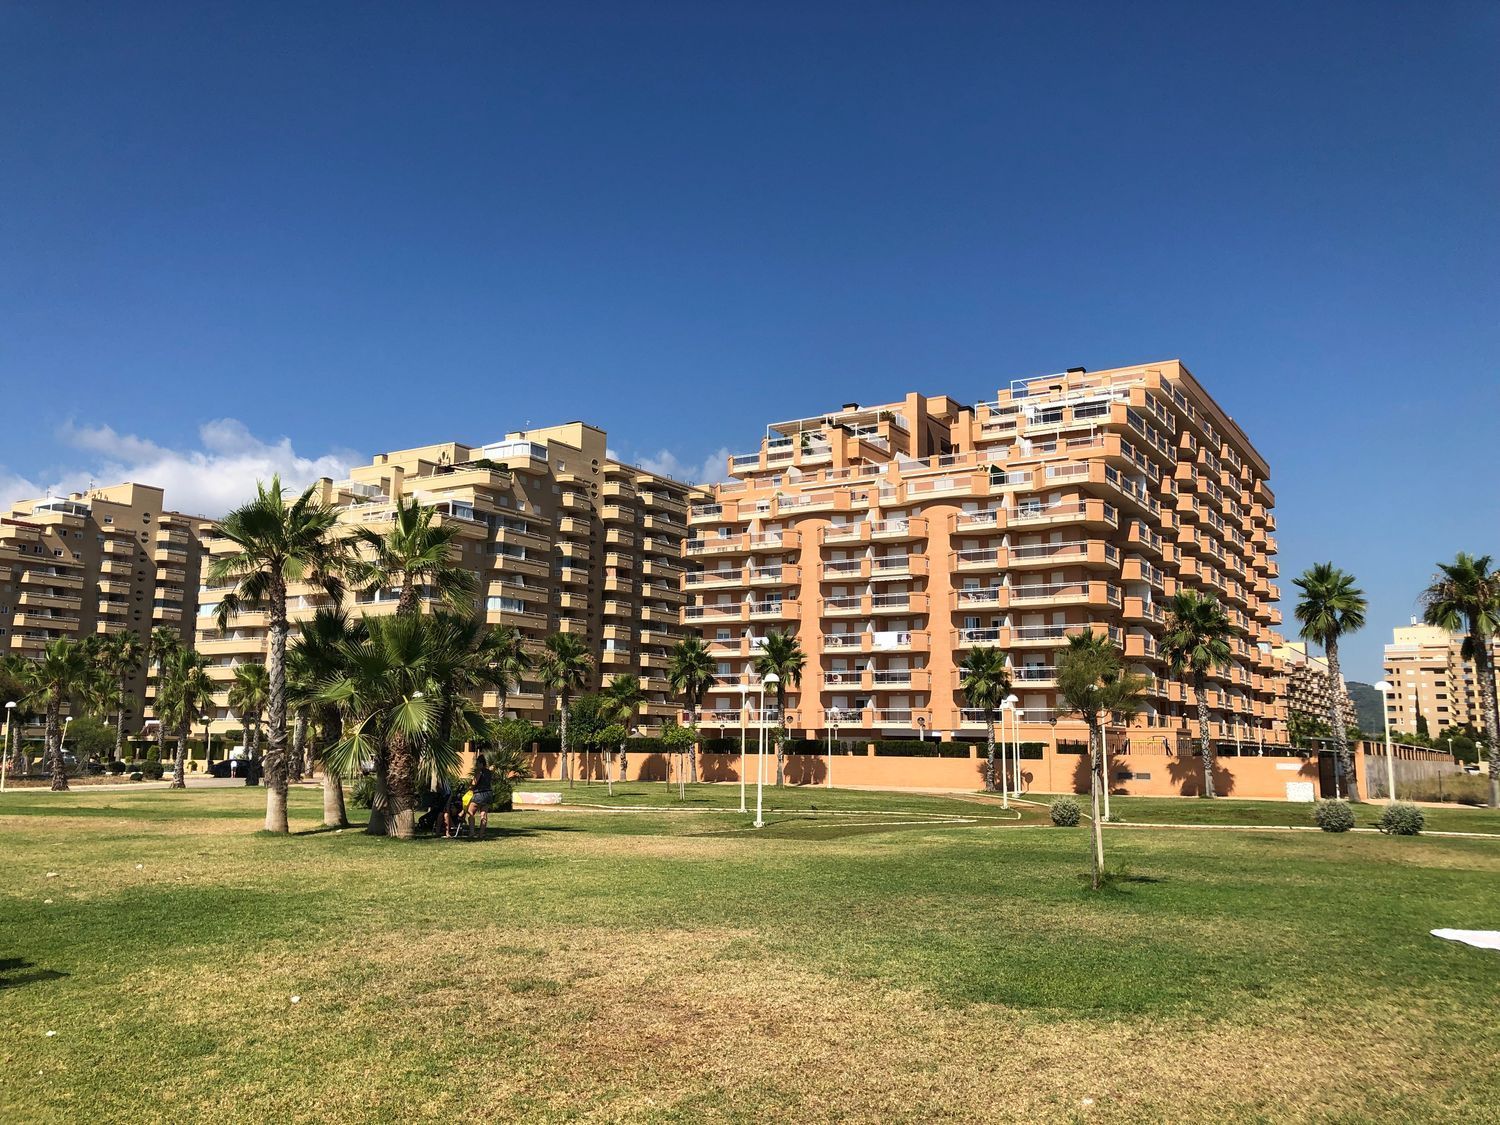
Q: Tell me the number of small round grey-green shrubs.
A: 3